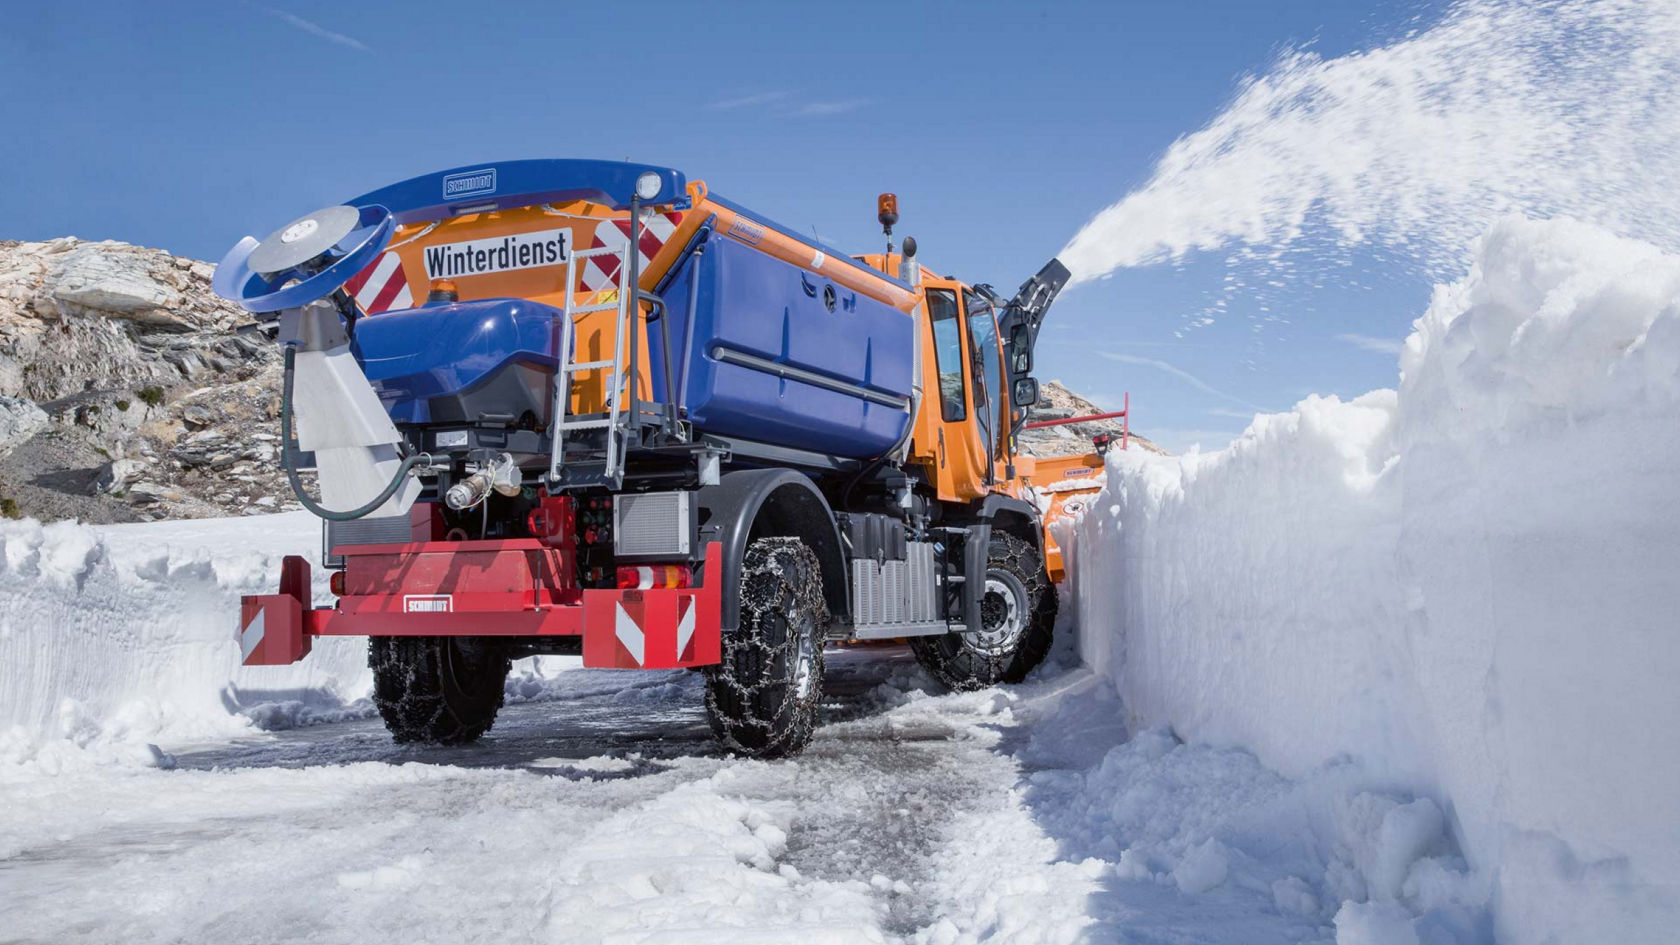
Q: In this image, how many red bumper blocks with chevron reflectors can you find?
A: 2